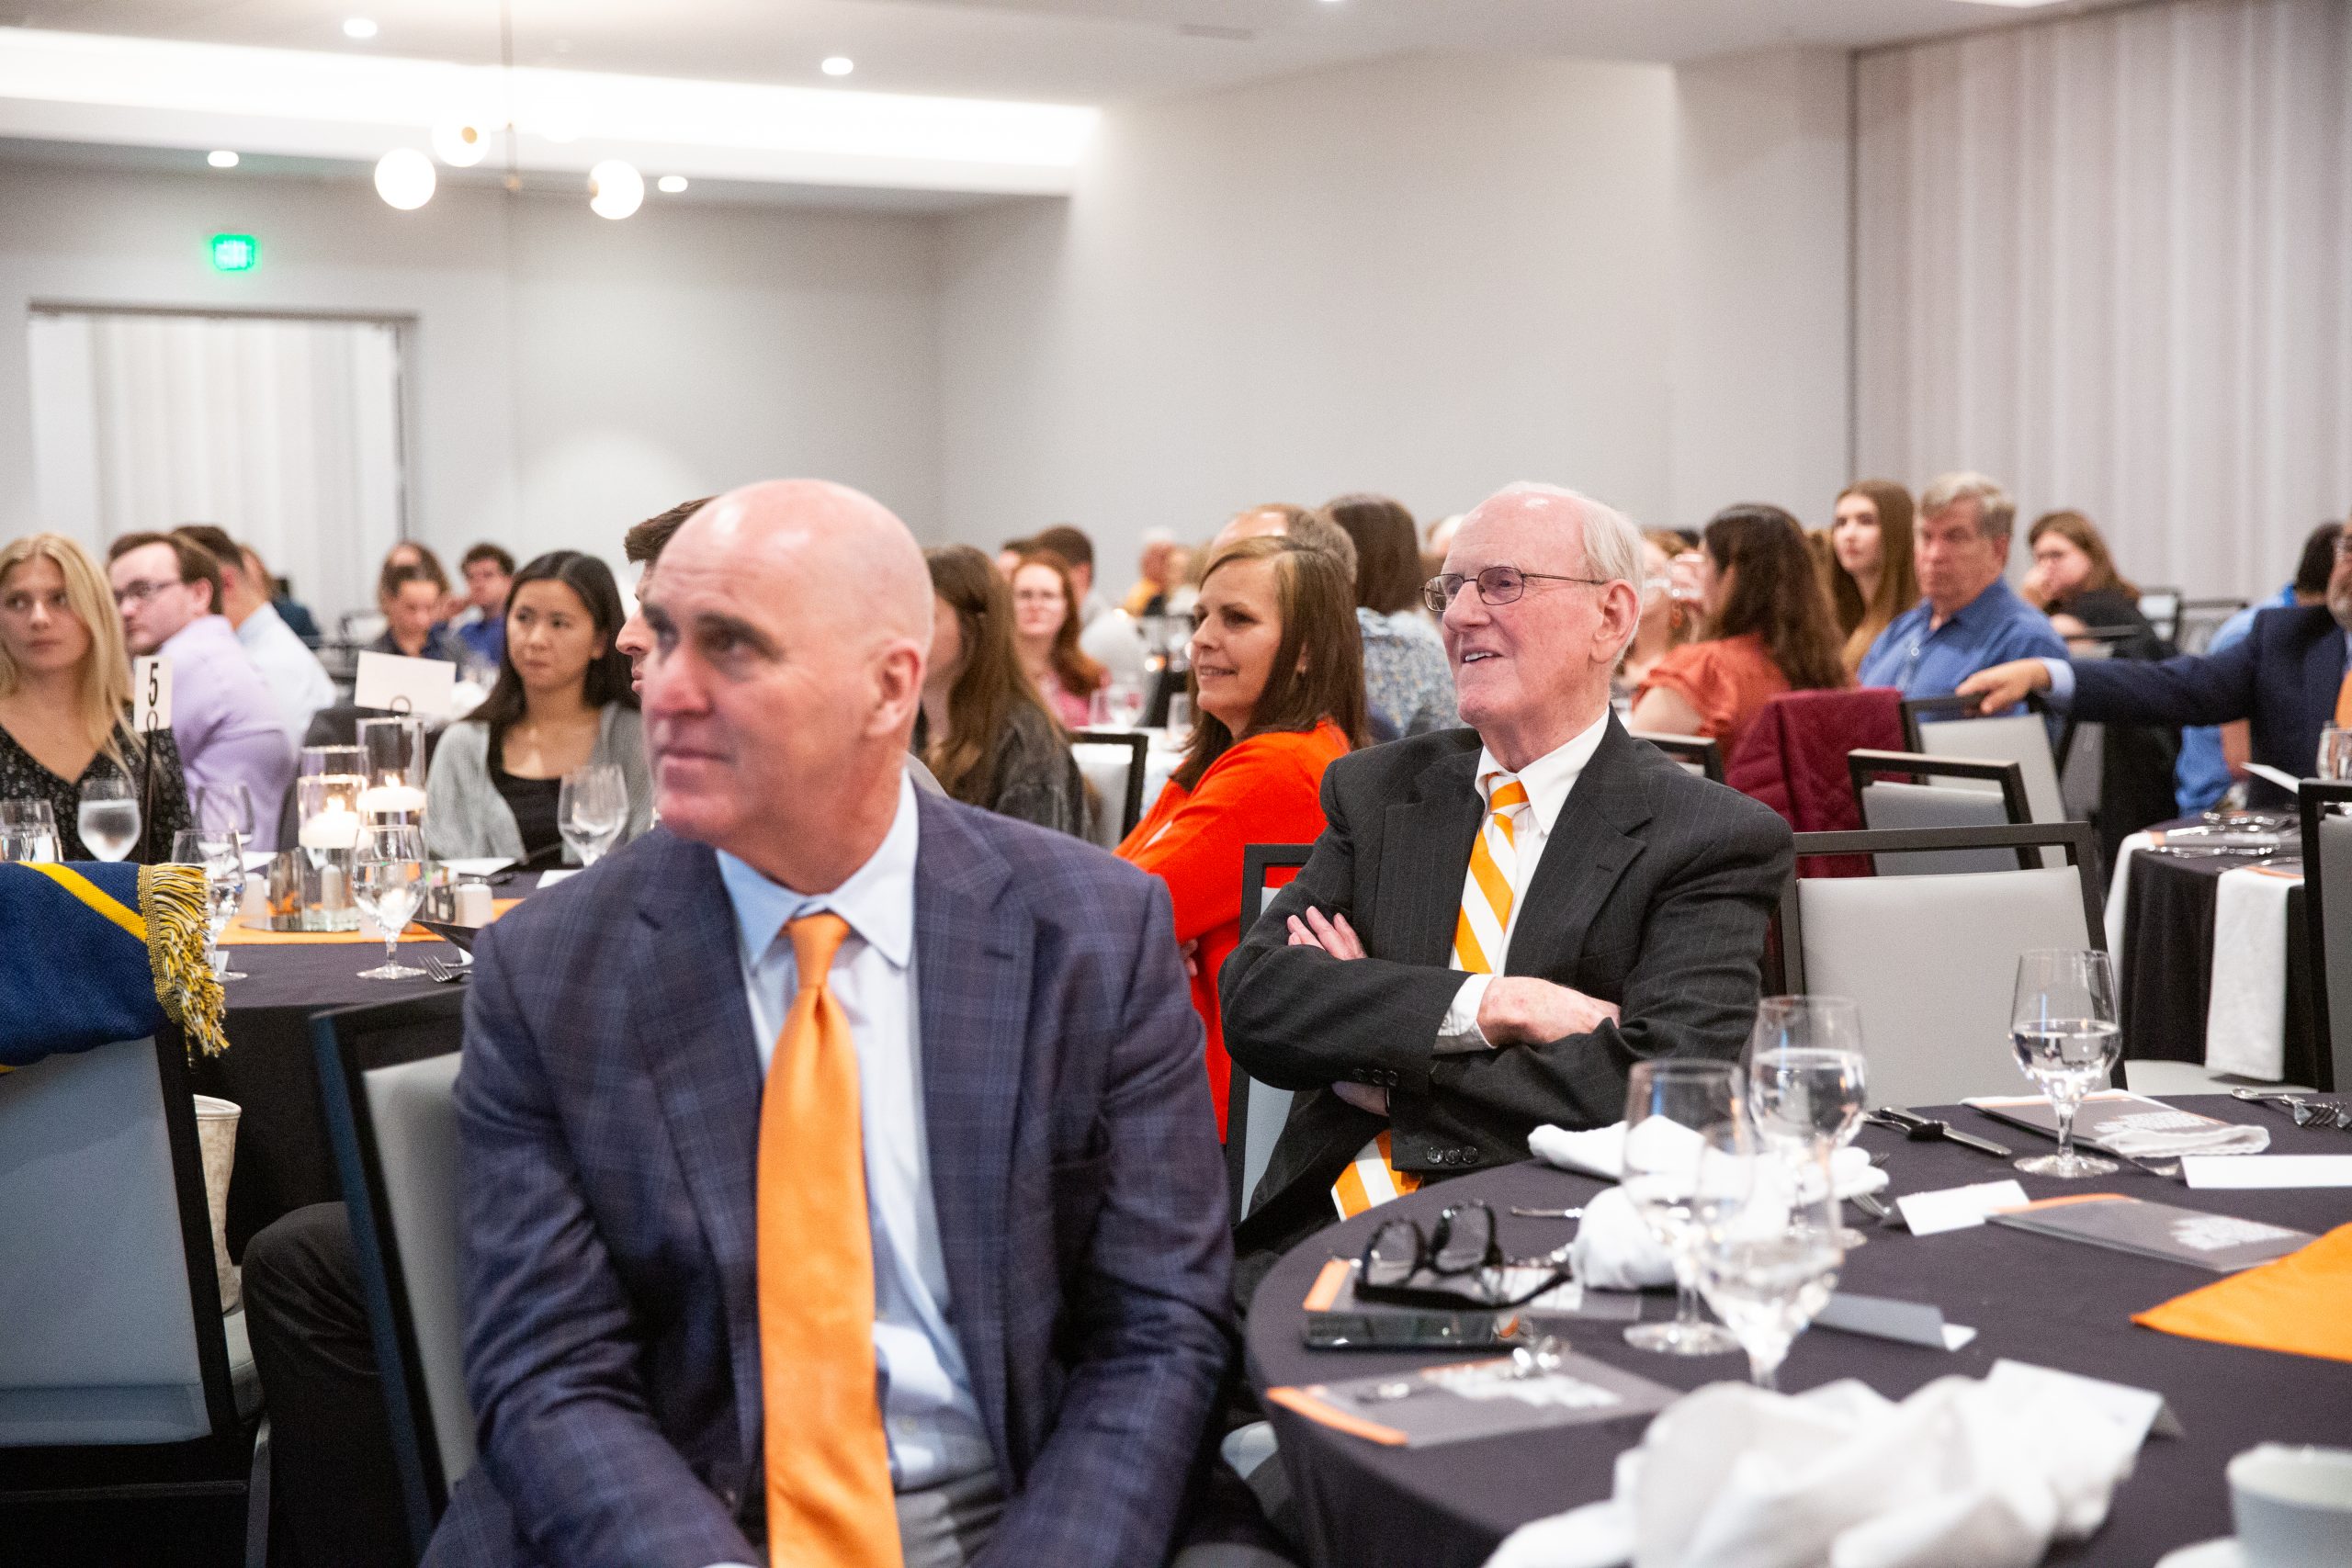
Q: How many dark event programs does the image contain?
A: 4